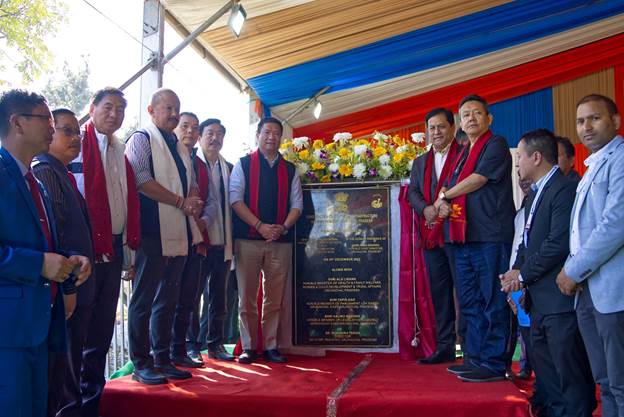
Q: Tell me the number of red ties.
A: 1